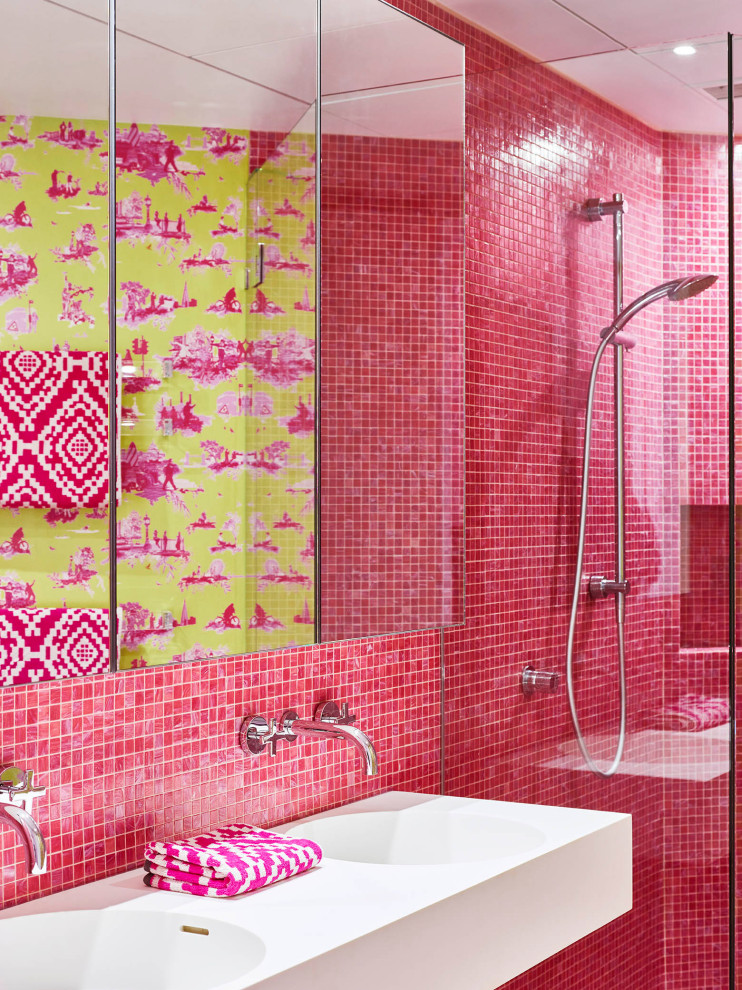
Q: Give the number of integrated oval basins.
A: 2